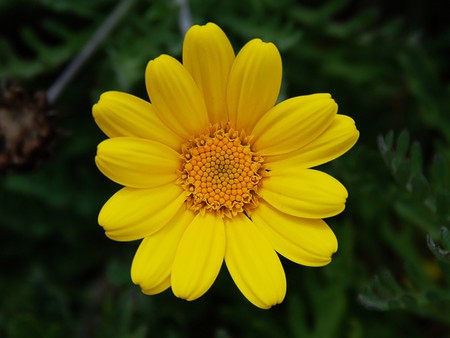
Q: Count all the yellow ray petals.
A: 13